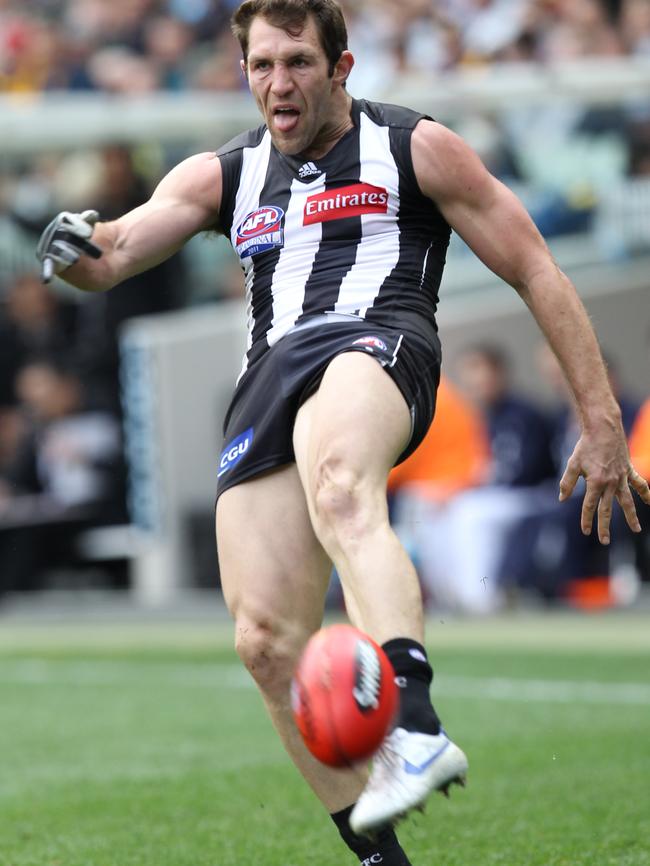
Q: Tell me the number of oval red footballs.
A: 1